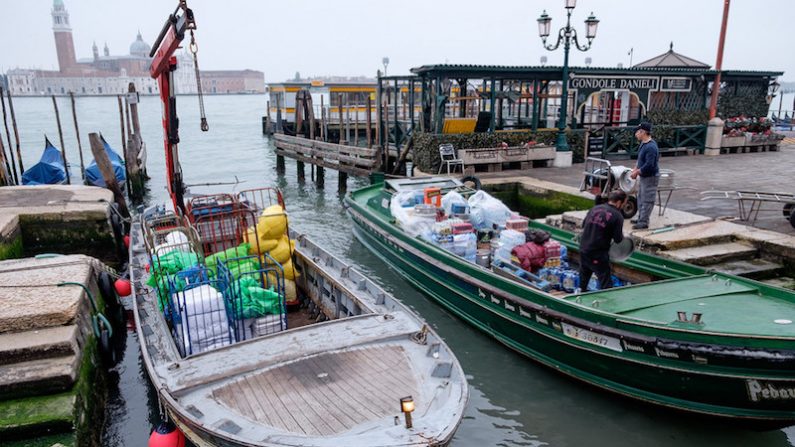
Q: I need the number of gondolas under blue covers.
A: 2